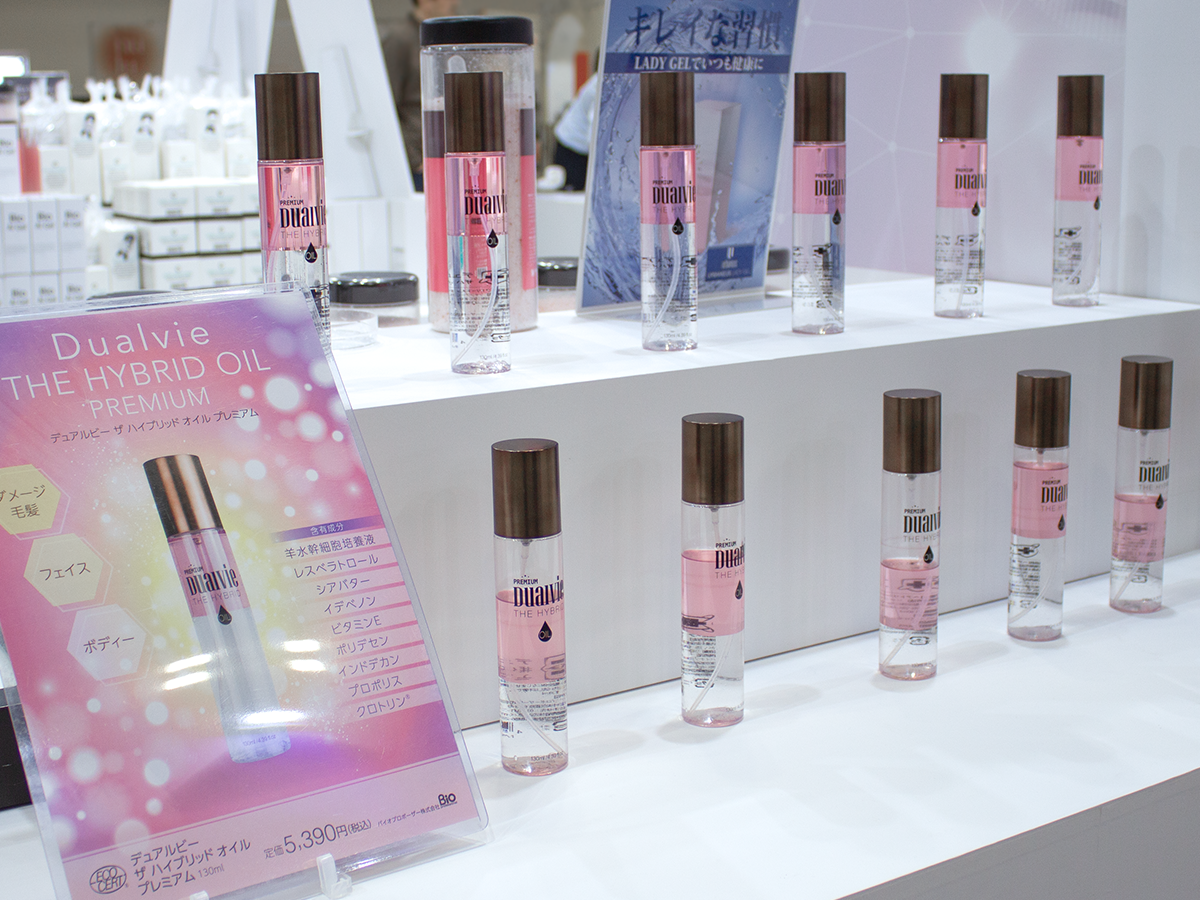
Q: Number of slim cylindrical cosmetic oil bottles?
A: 11